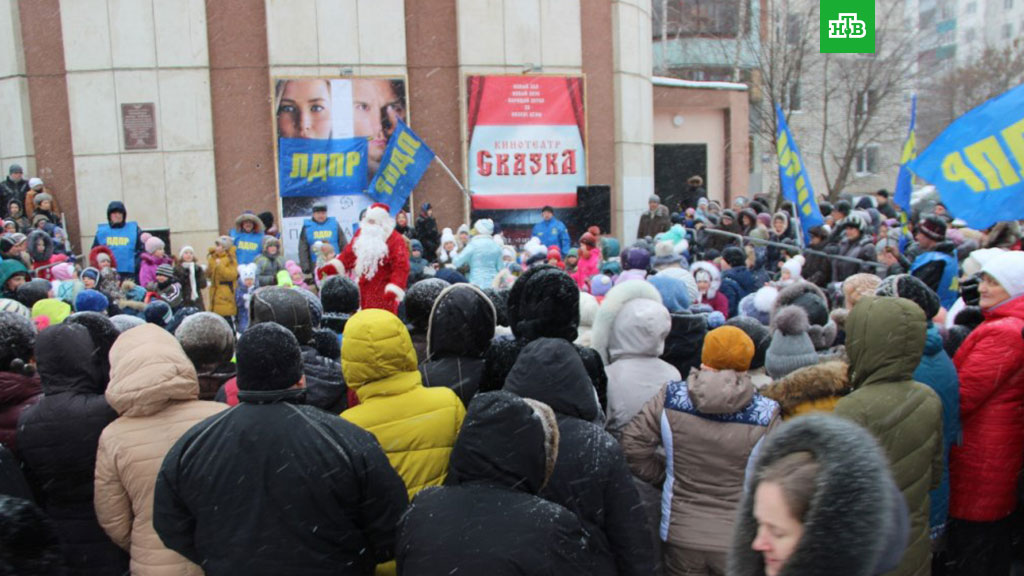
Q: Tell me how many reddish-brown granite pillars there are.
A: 4